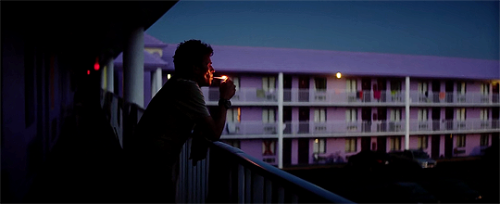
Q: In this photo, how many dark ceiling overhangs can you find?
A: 1